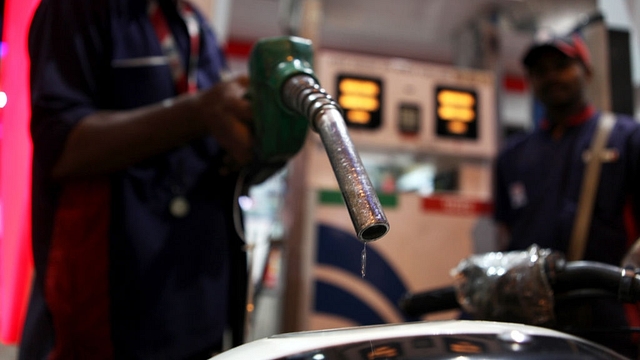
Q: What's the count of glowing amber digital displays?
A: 2